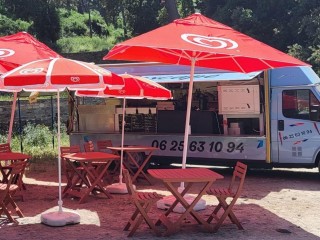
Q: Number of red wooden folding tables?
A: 4